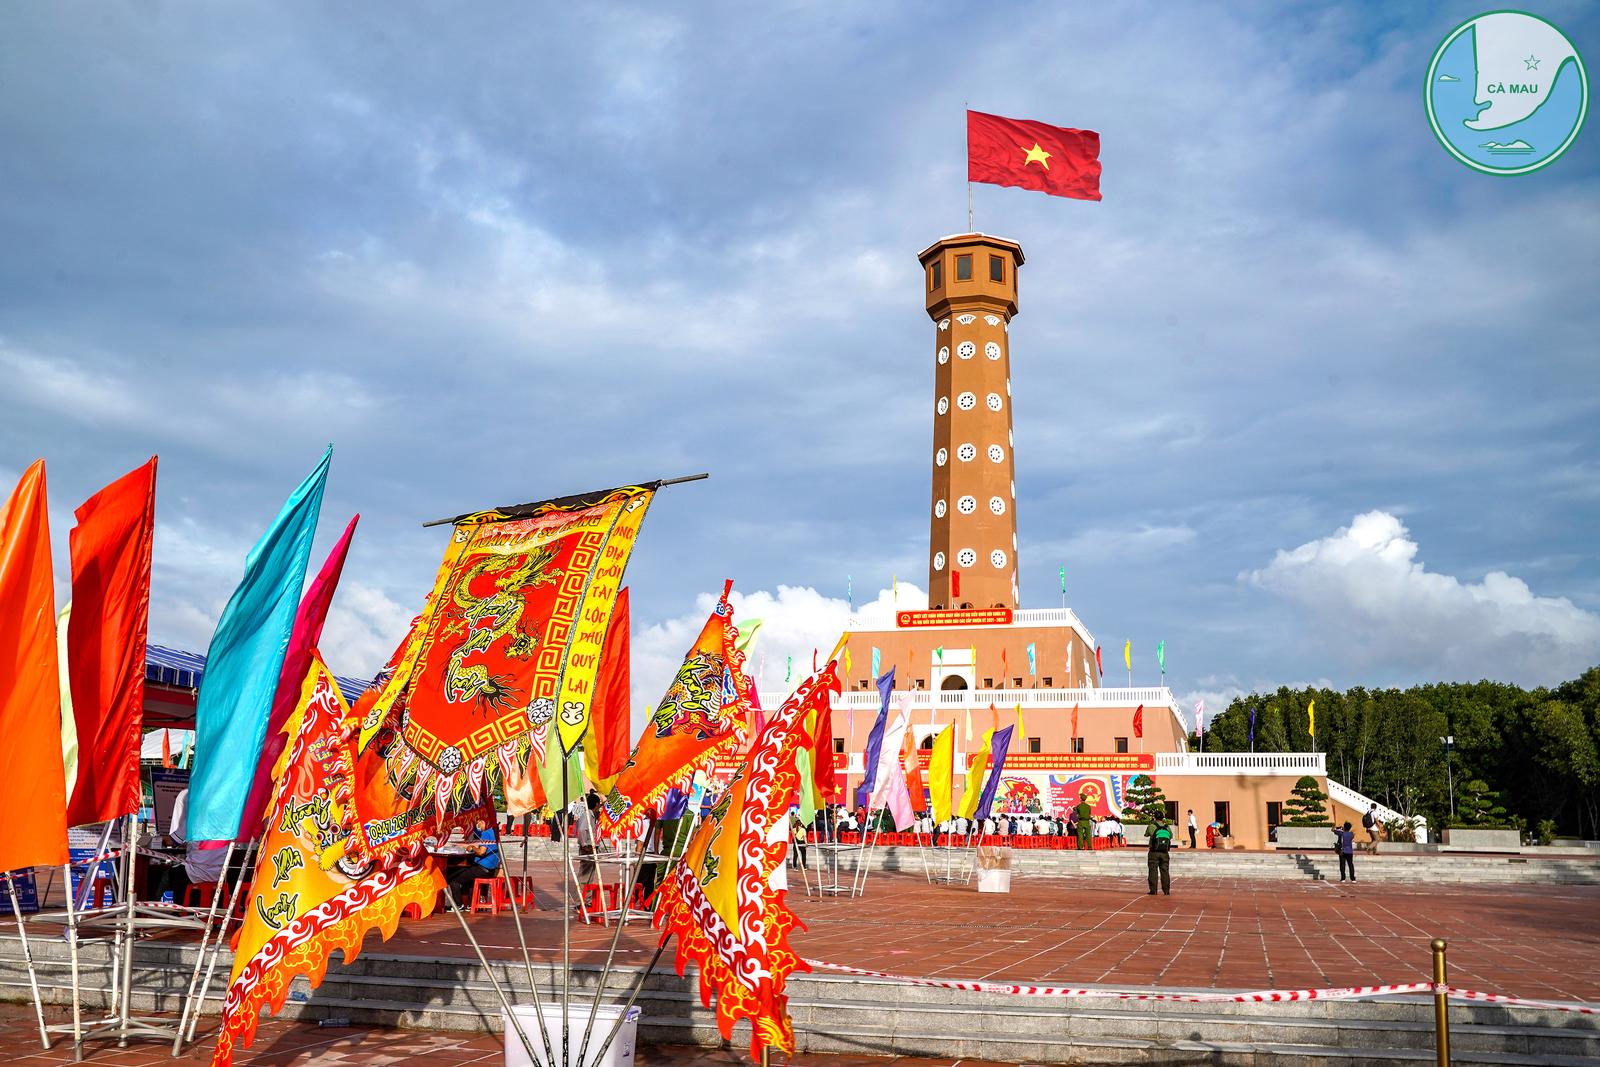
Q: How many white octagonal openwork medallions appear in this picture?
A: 15